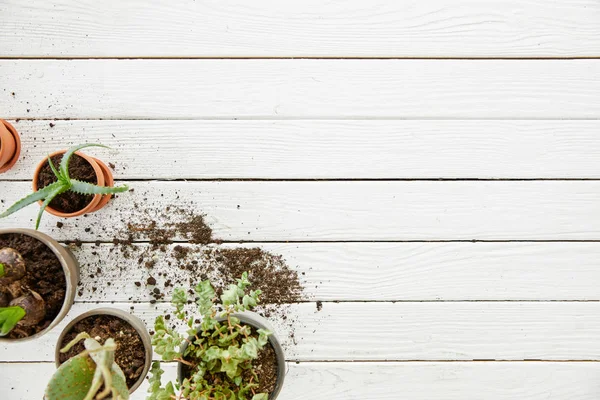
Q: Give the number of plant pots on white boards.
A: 5